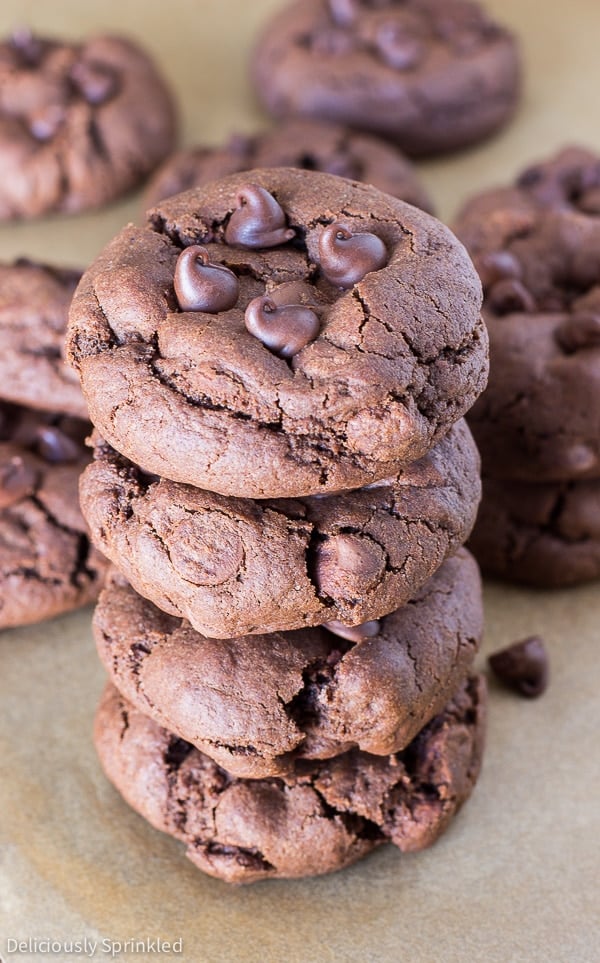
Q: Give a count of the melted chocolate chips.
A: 4